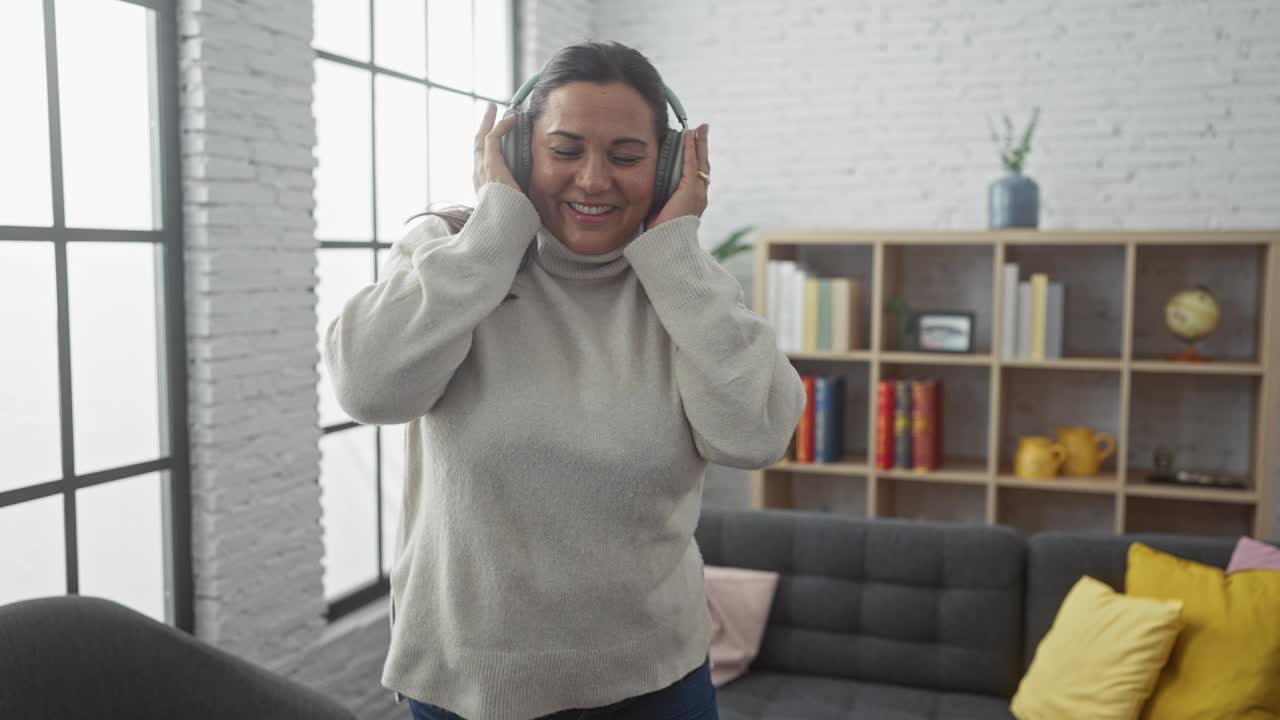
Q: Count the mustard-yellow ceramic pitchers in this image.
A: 2